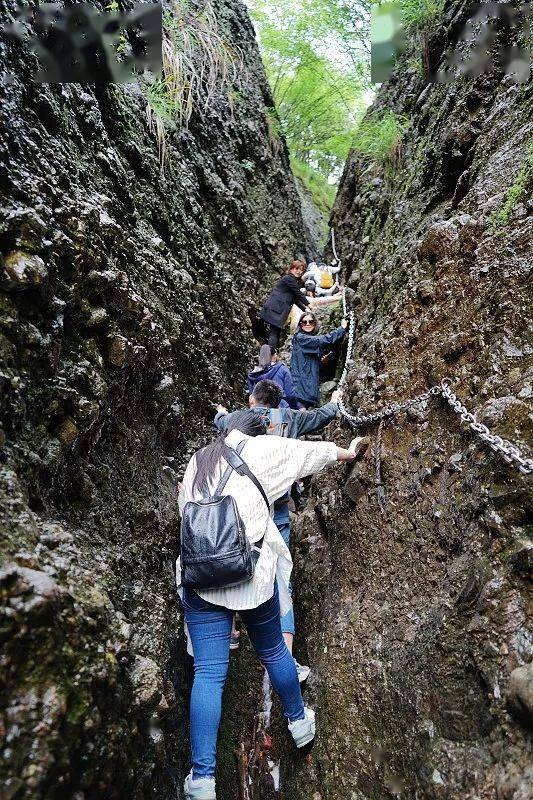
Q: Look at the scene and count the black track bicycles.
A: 0